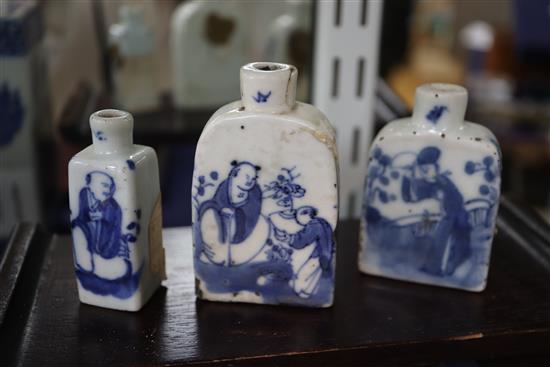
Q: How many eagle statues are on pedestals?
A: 0